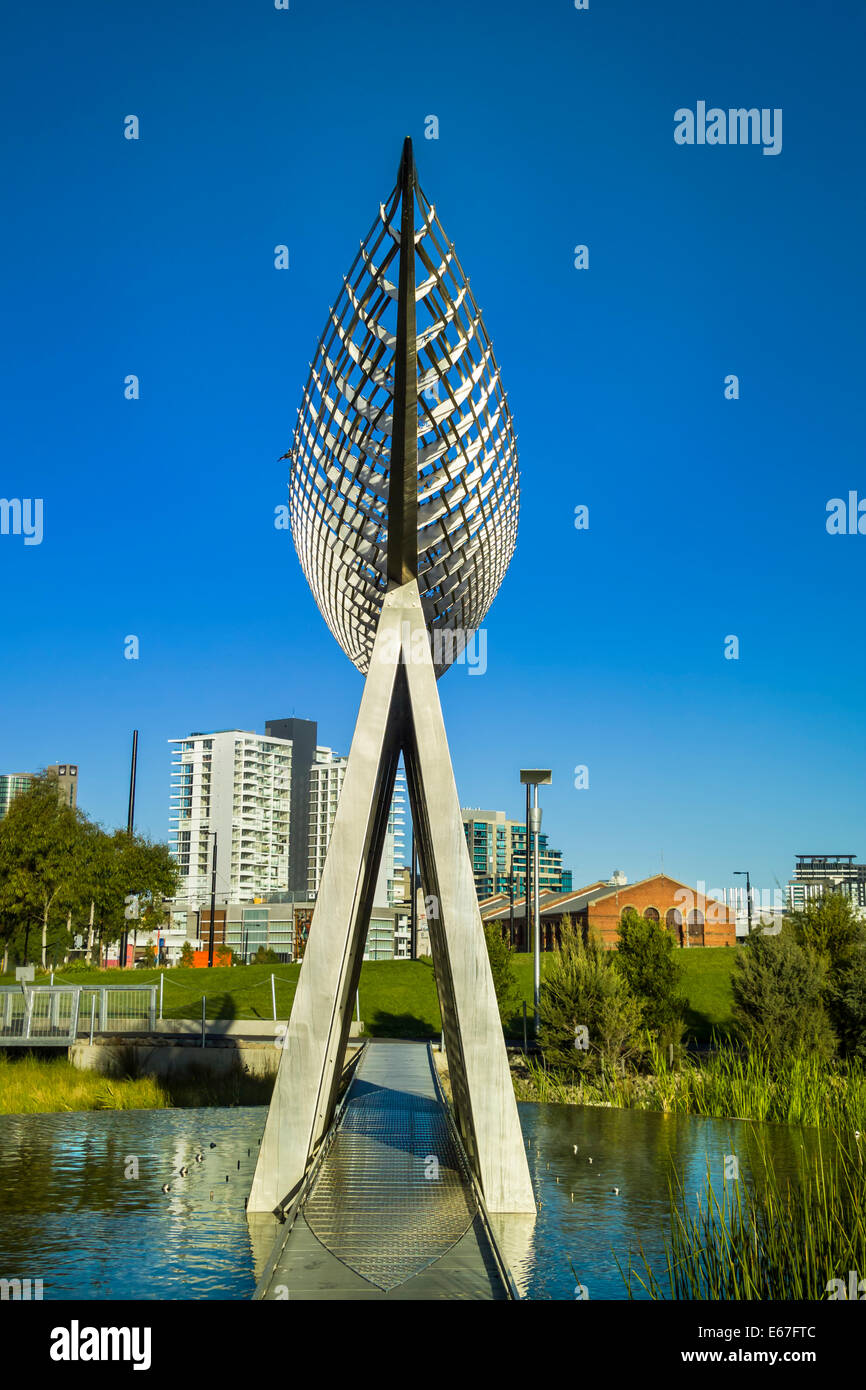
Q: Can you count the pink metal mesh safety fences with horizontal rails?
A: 0